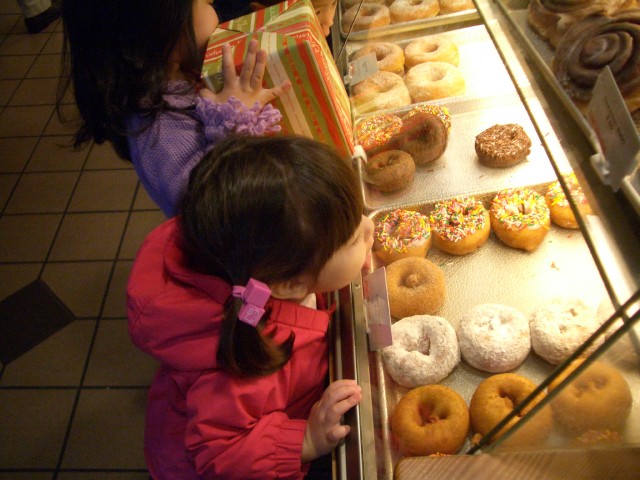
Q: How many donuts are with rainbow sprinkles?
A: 6